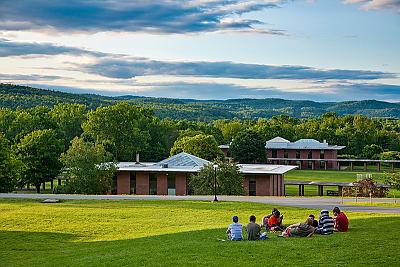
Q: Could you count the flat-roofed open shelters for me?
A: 2